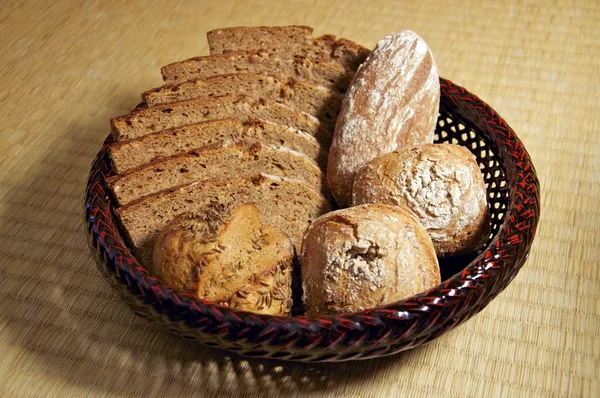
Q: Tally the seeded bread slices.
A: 7